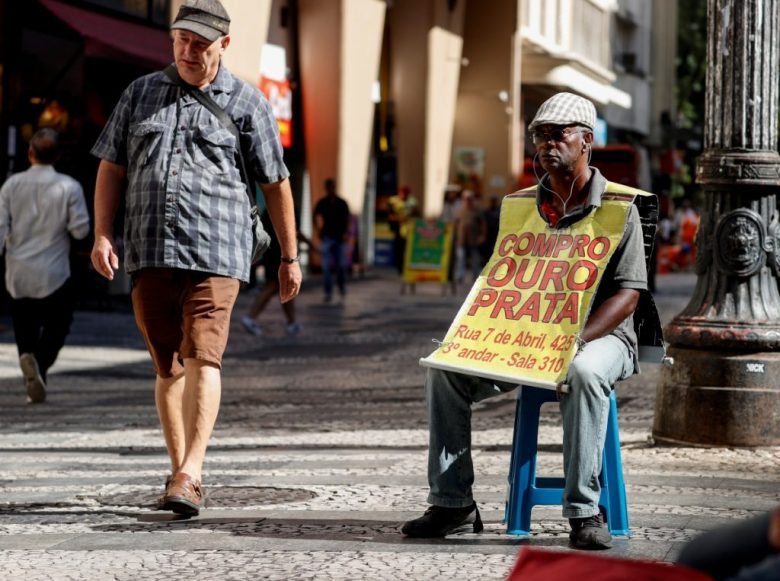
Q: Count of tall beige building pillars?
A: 3